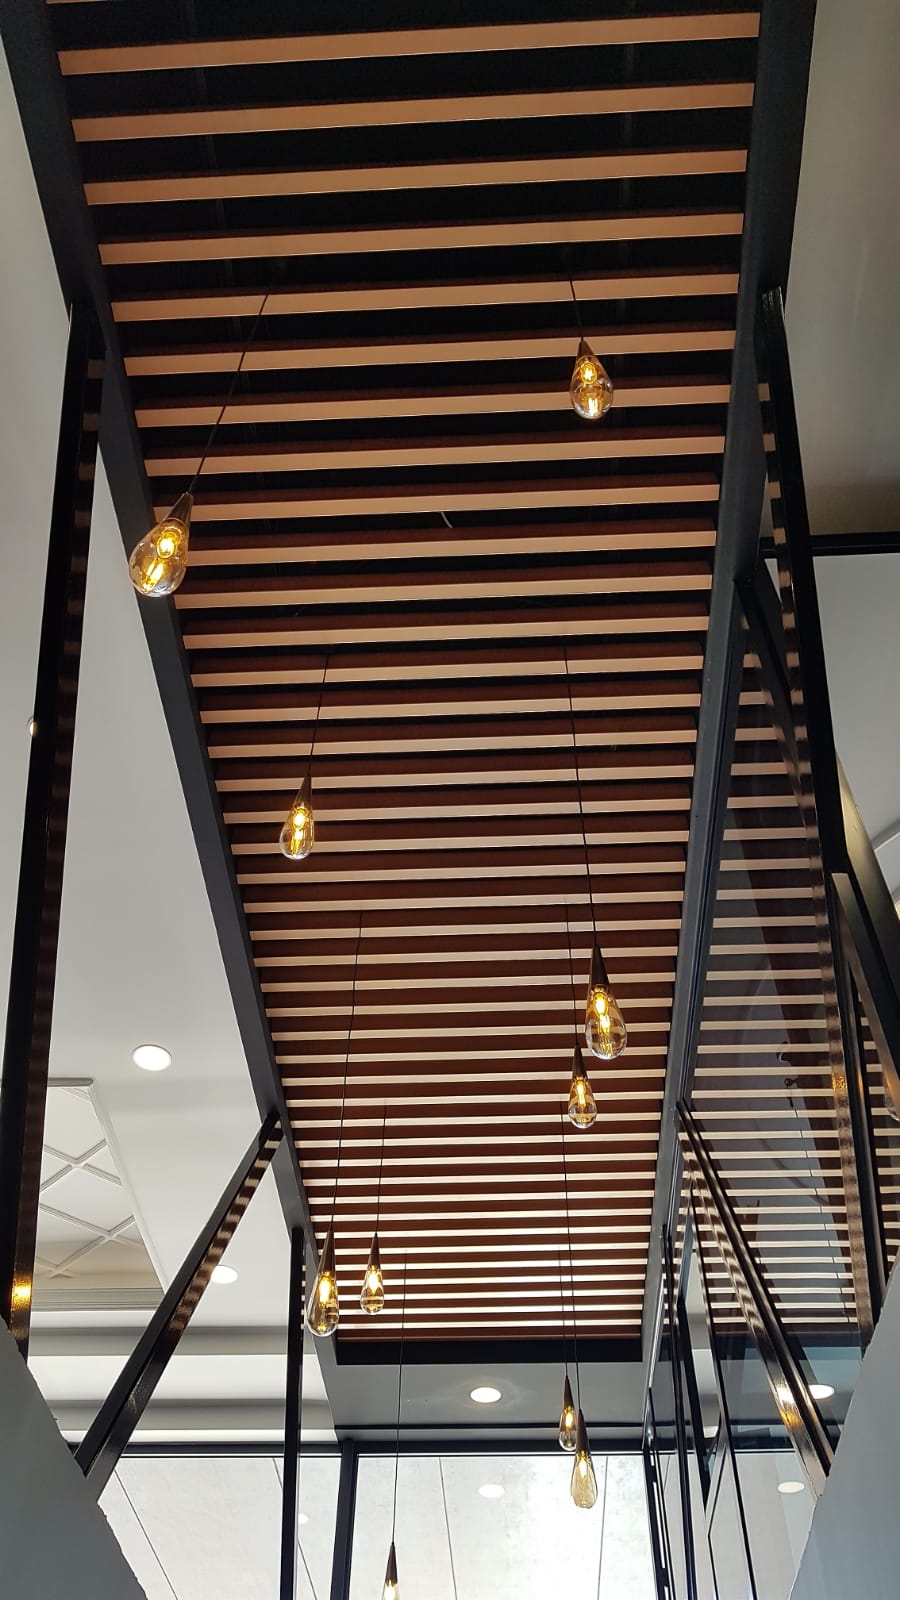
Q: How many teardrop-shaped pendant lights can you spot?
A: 10